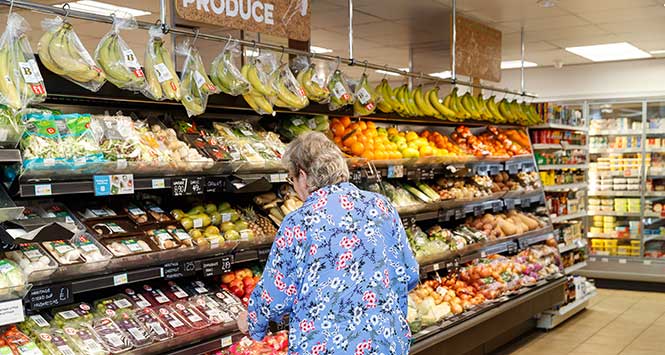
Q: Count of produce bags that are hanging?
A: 11